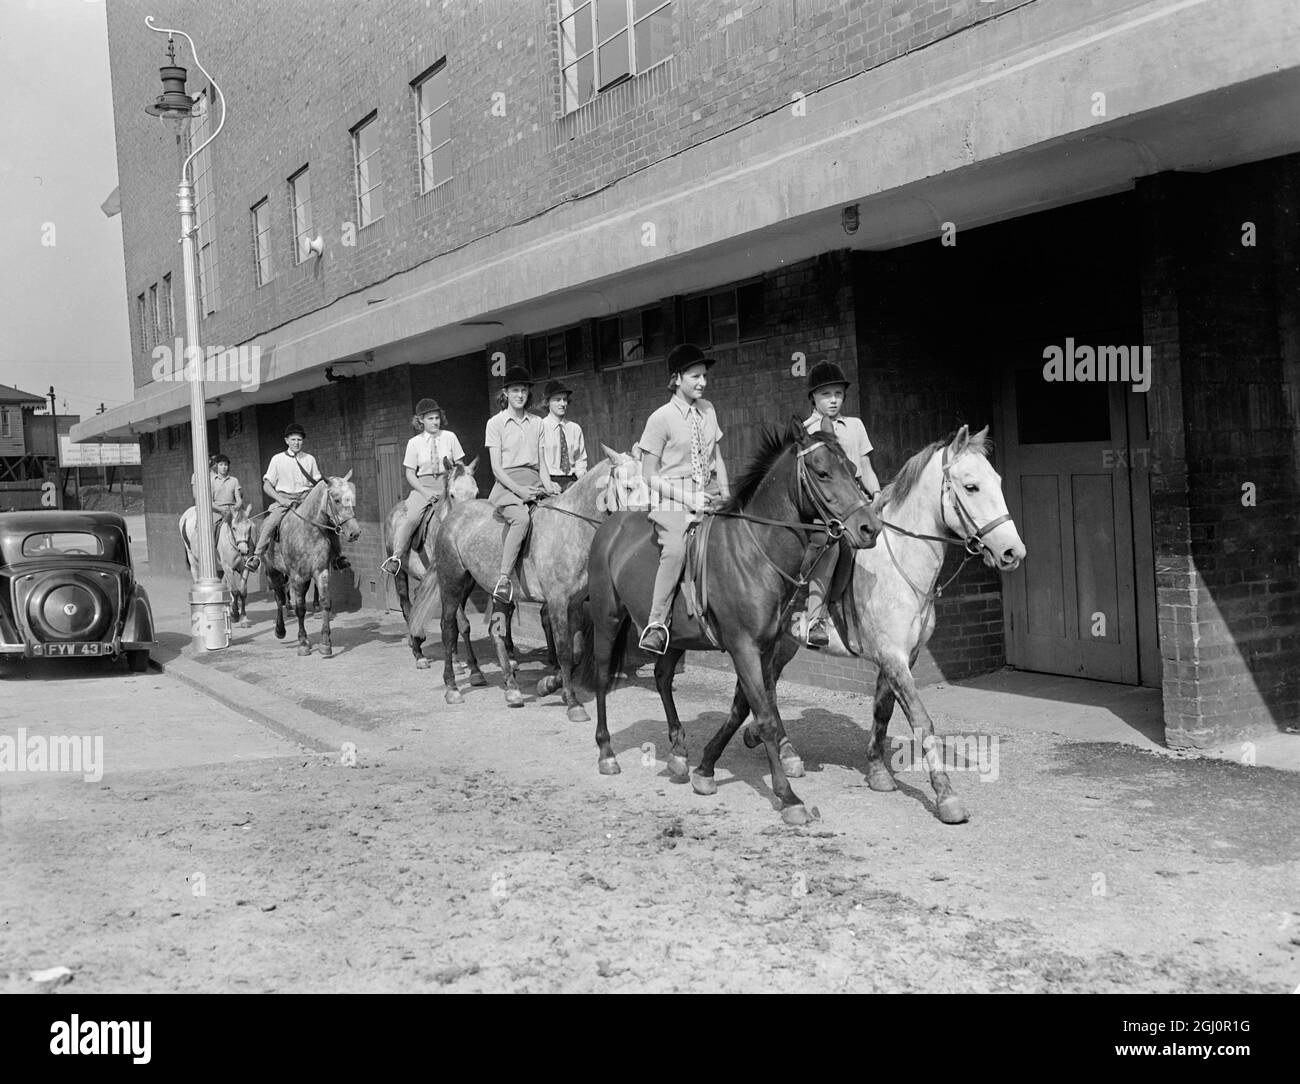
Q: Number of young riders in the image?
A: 7